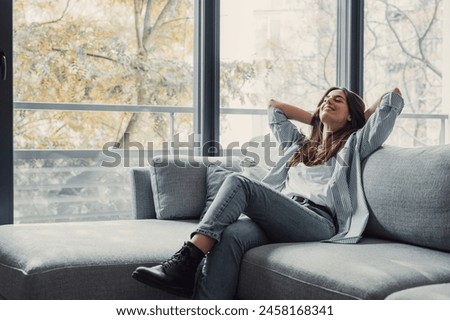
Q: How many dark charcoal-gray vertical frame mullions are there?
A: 3